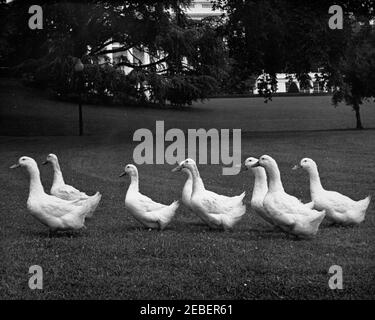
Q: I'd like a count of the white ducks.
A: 8